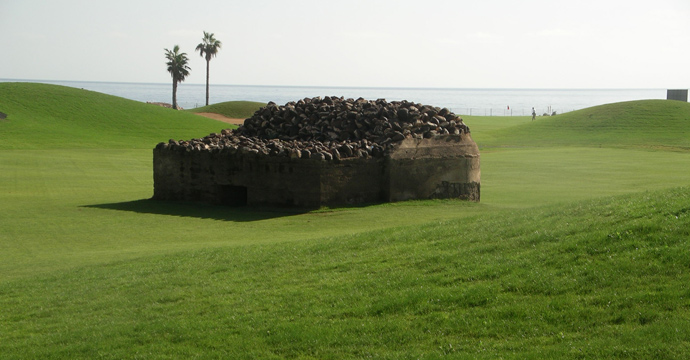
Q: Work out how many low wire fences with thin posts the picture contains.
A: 1